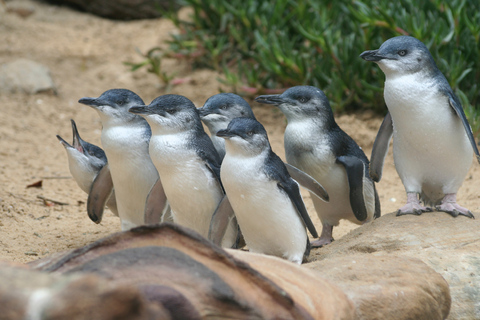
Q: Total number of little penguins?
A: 7